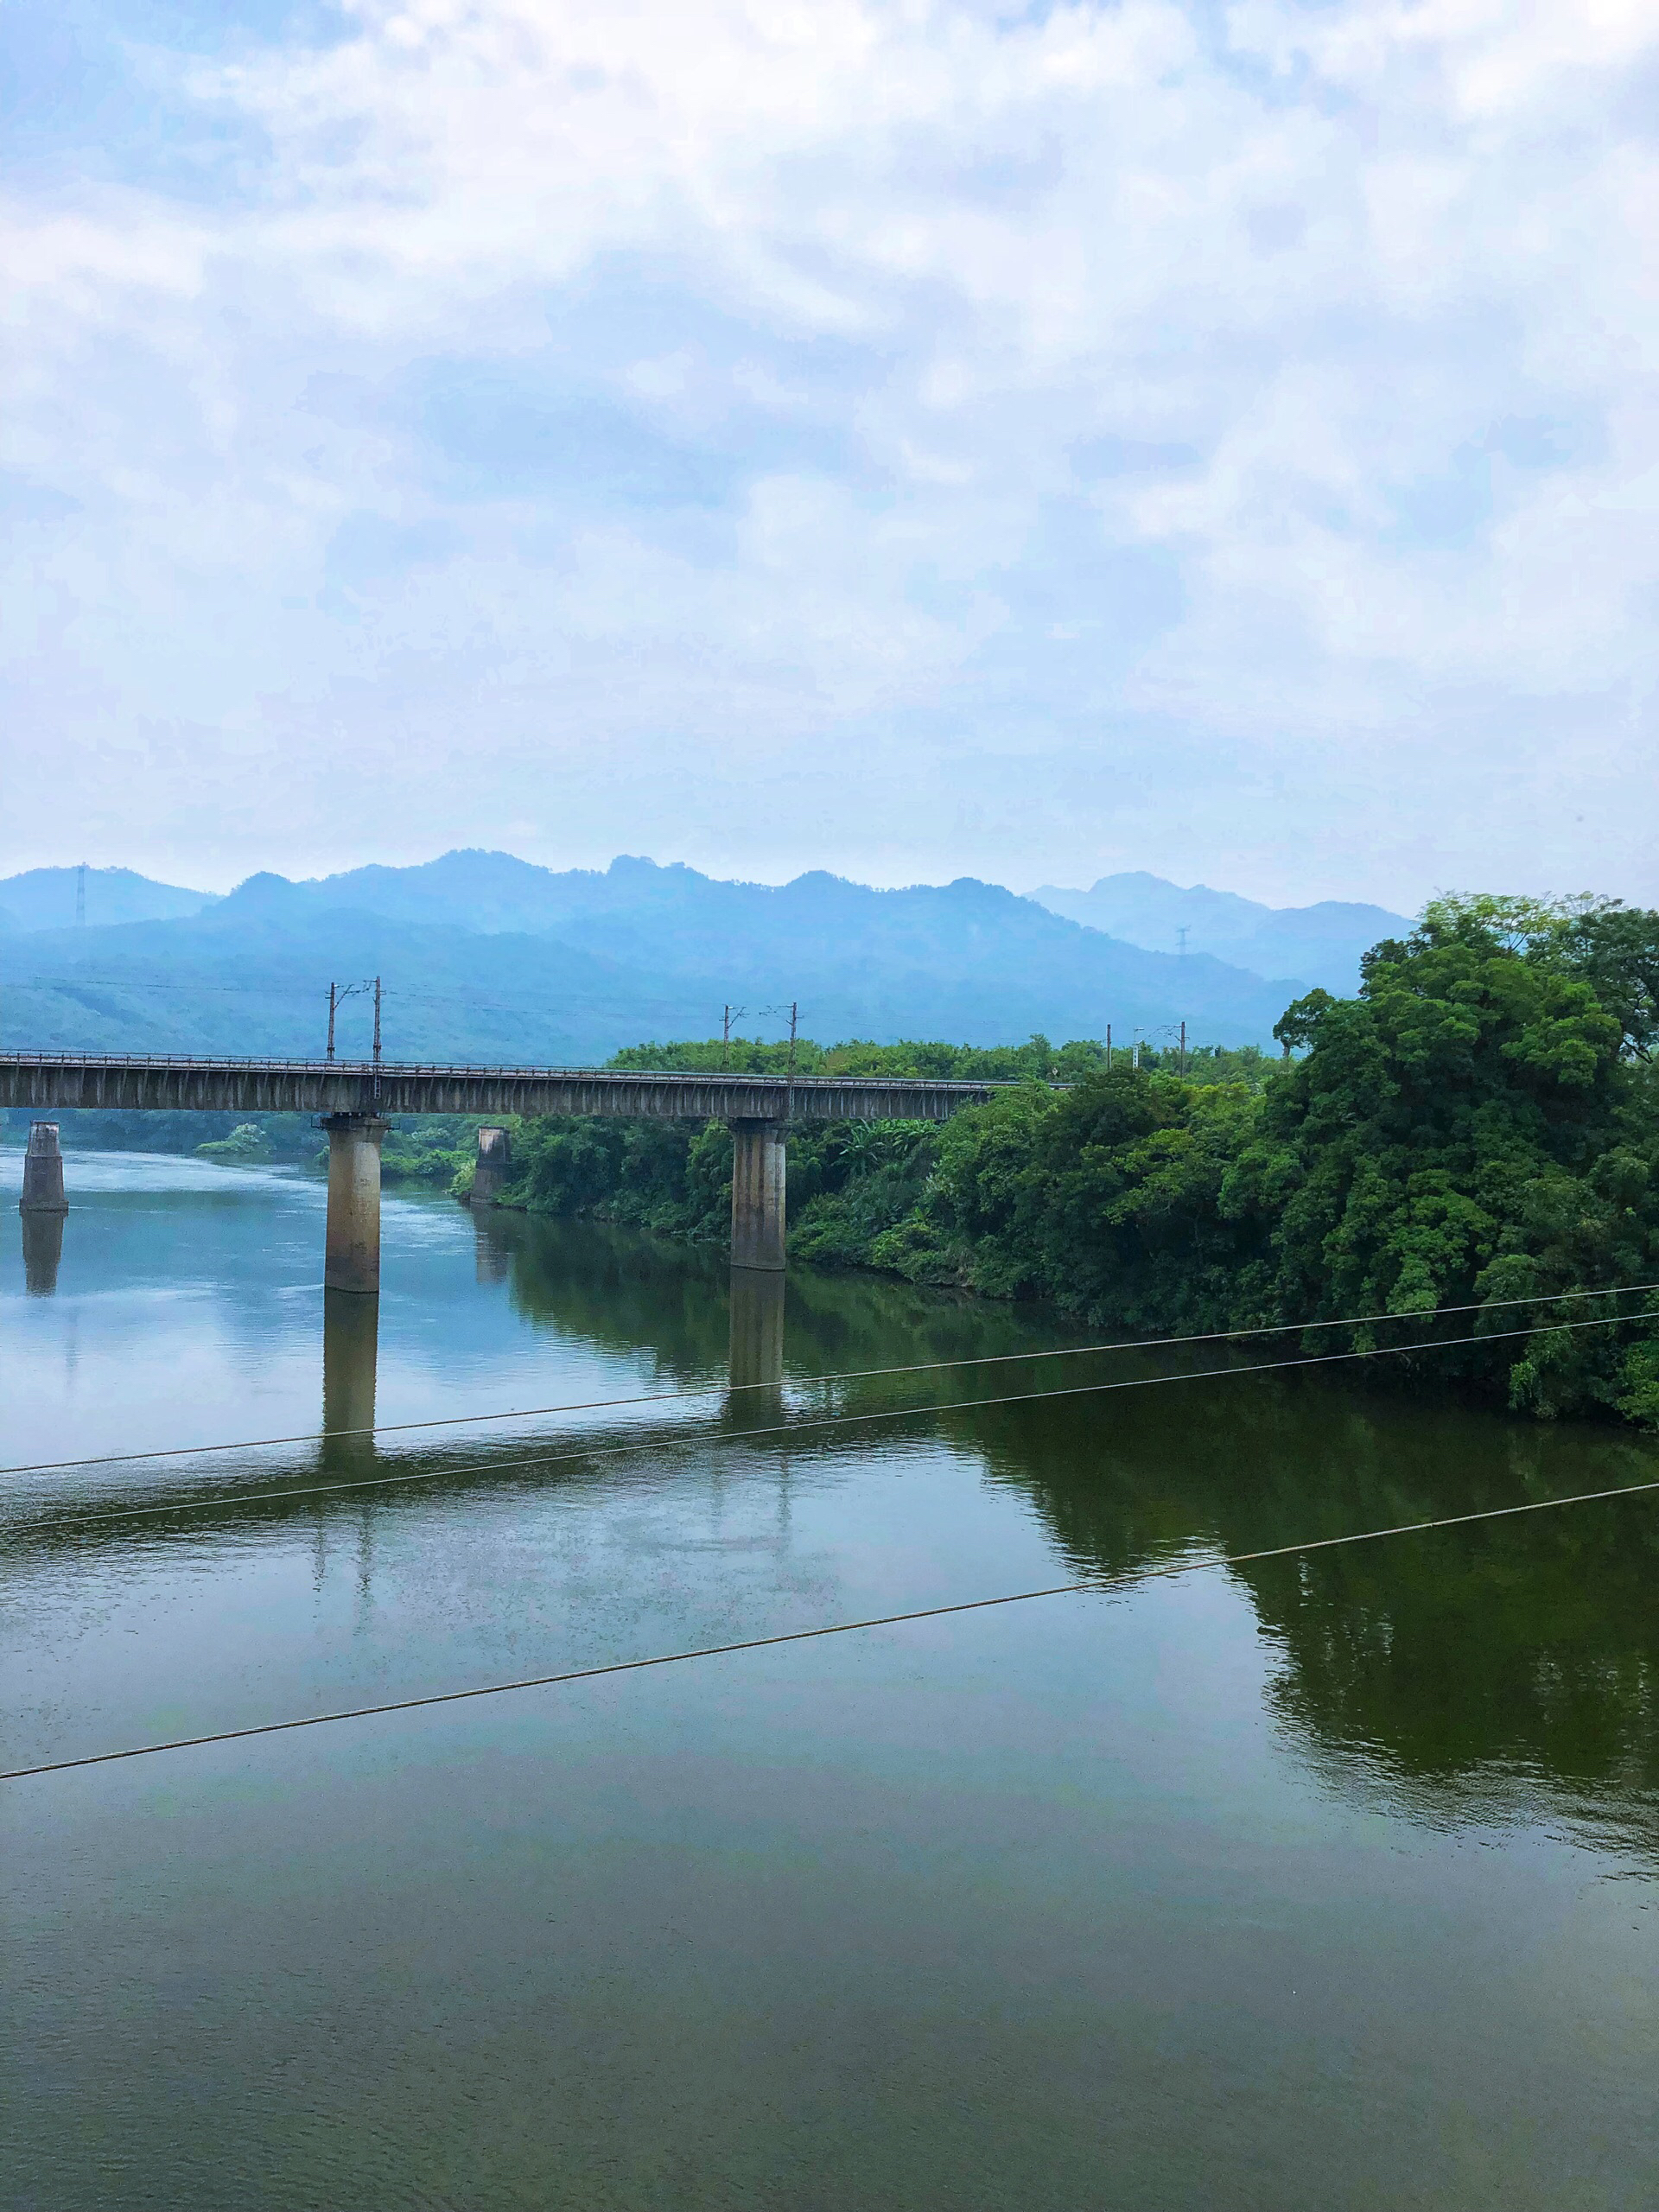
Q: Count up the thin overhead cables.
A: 3